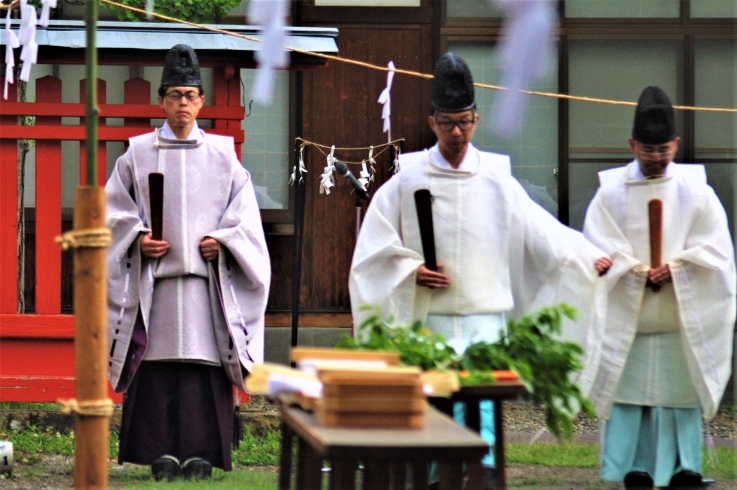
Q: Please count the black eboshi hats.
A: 3